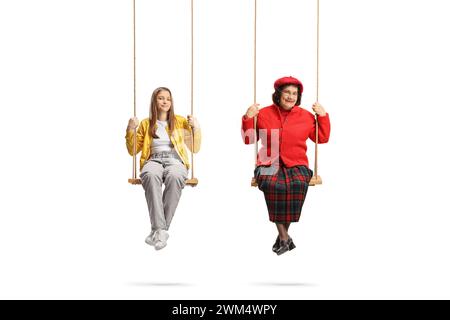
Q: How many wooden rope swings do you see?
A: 2